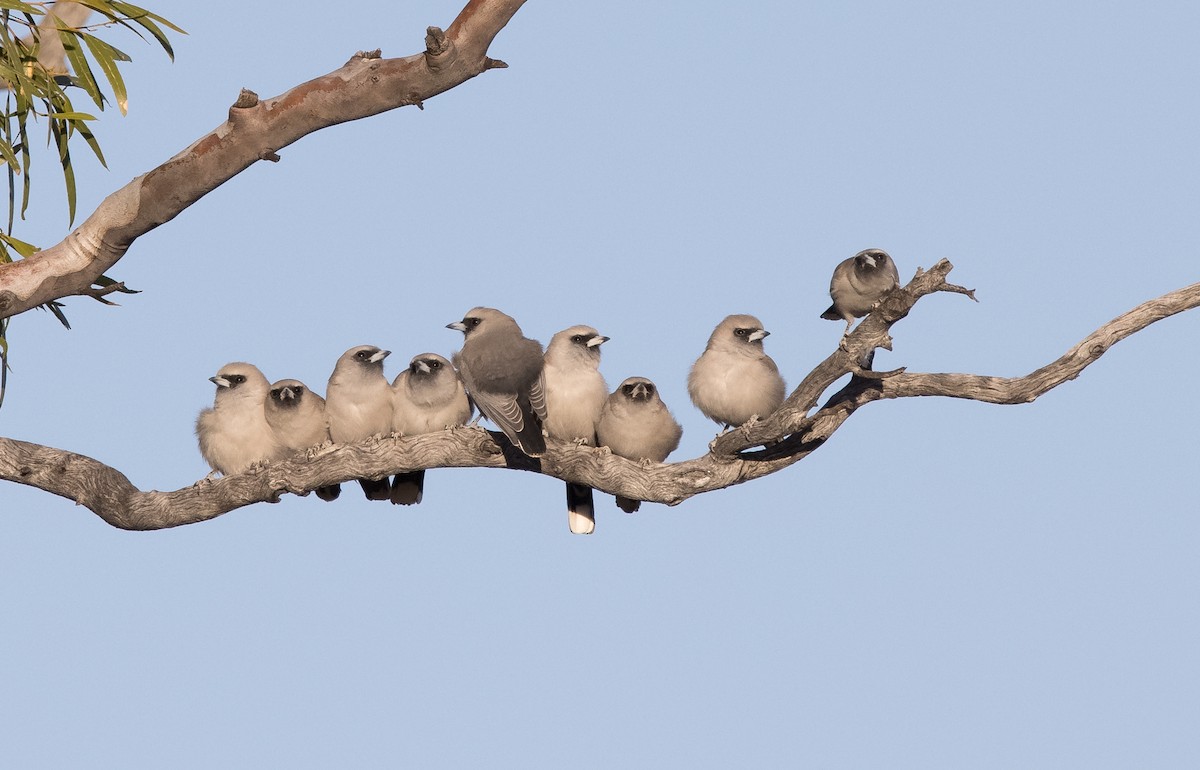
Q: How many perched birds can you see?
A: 9